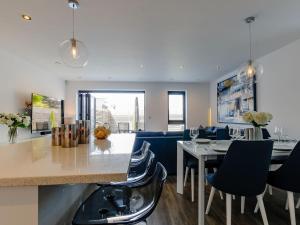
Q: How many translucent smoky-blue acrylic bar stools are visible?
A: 3